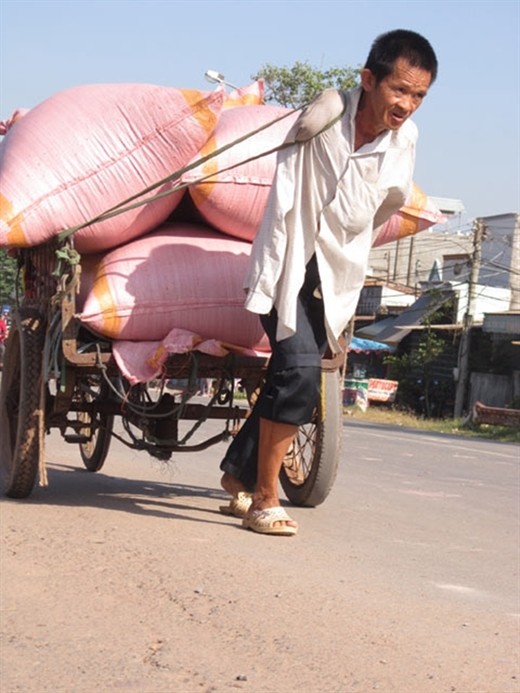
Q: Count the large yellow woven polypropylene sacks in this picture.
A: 0